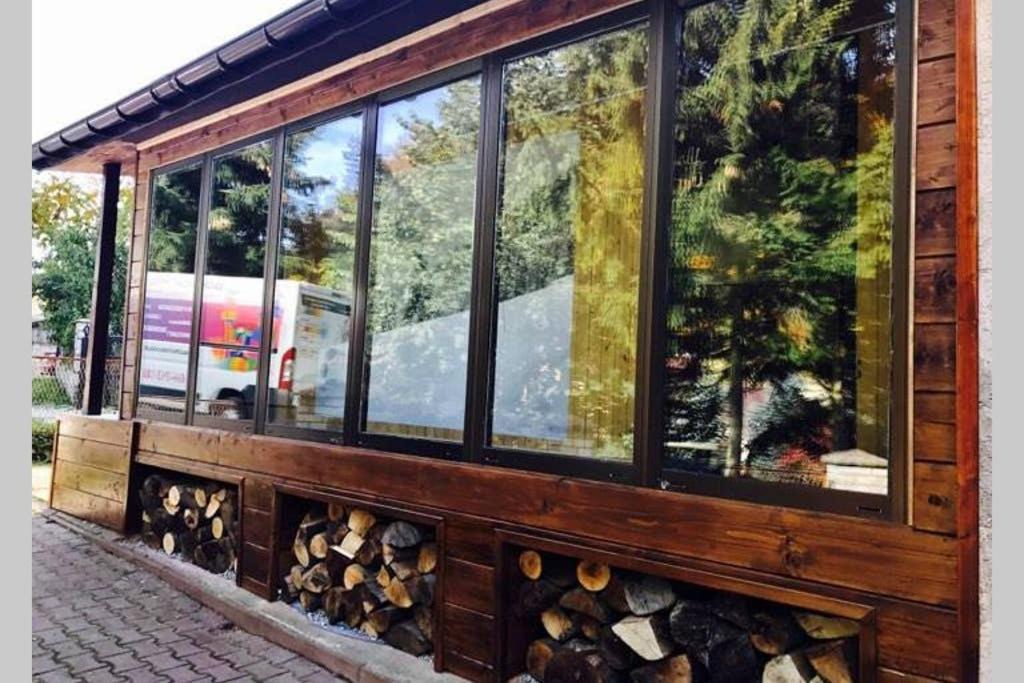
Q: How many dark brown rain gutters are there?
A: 1